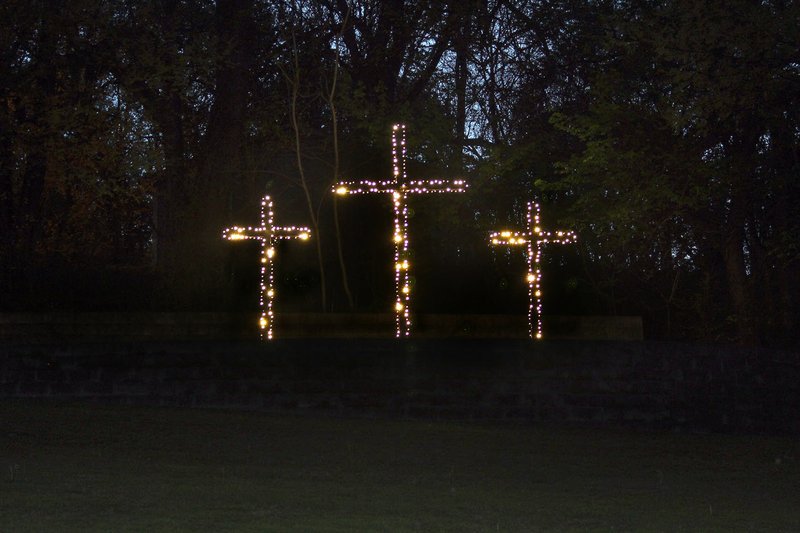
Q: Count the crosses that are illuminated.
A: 3